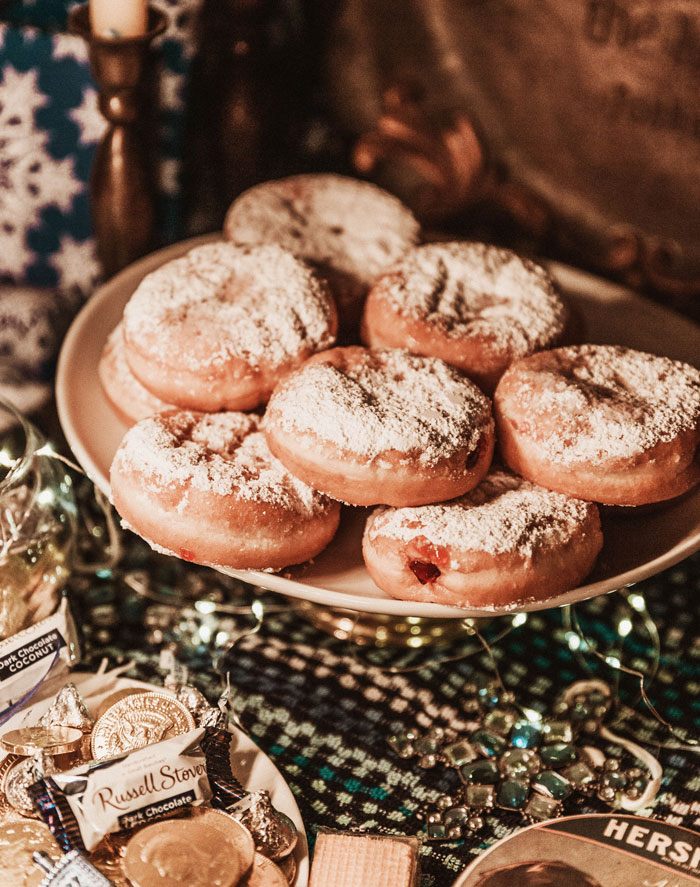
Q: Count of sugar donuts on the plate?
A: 8